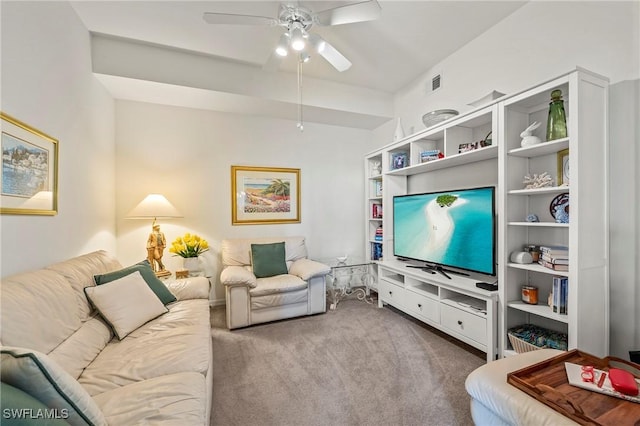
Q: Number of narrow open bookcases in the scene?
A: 2